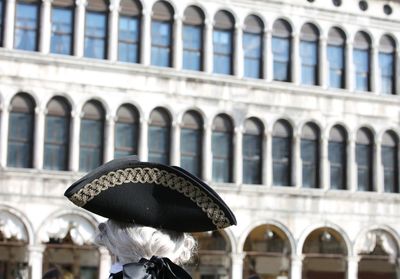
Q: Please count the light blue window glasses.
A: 13